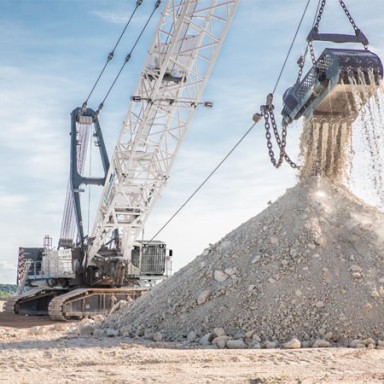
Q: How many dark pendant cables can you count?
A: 2